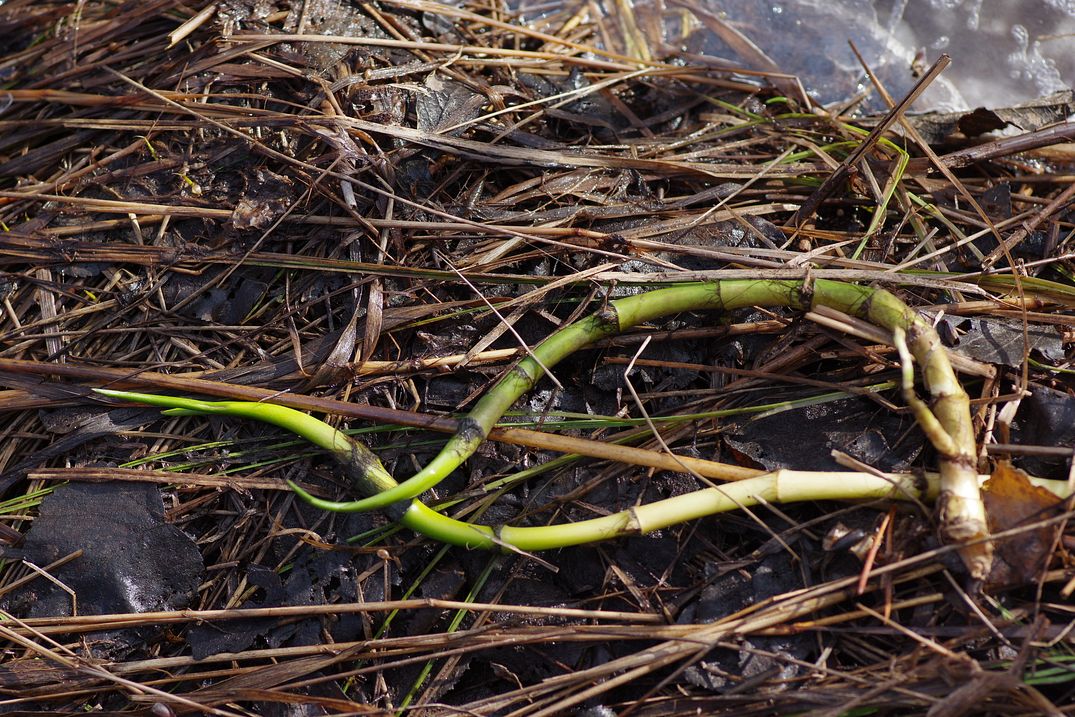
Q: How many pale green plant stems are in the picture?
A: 2